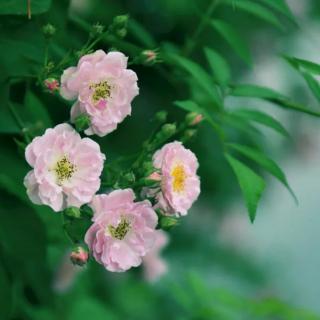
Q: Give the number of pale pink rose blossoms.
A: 4